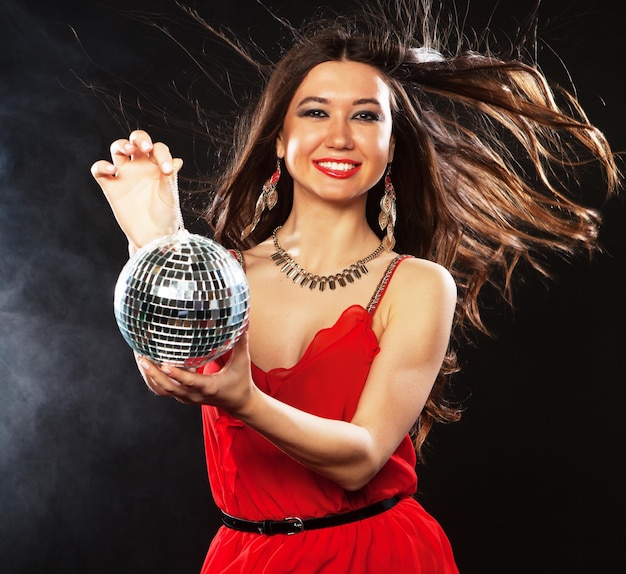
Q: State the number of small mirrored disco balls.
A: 1